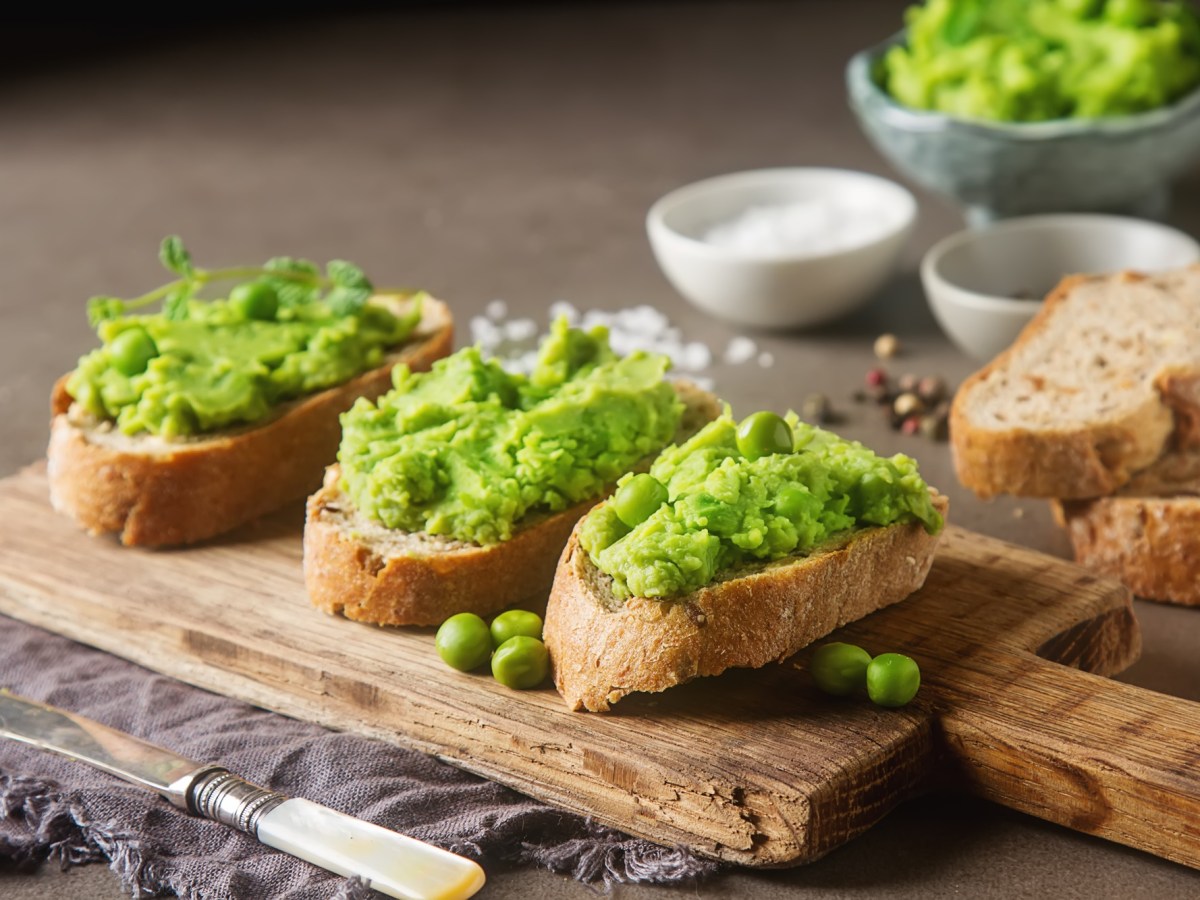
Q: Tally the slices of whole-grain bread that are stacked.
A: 2